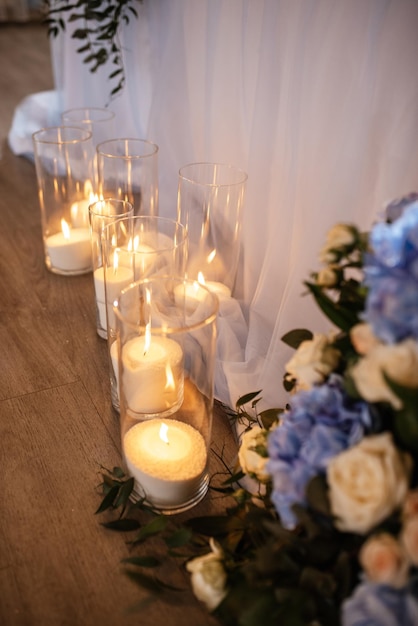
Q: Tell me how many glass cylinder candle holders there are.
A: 7